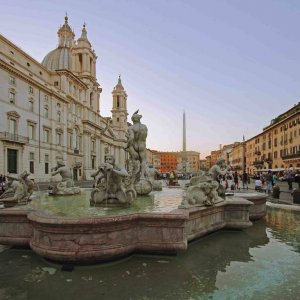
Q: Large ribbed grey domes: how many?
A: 1